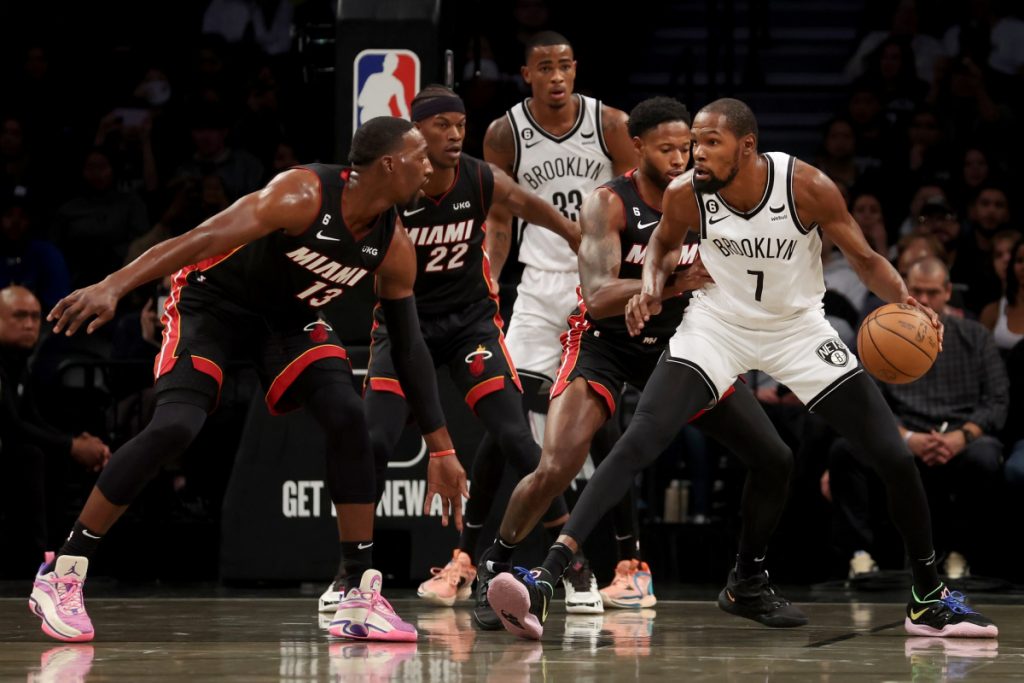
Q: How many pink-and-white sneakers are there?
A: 2